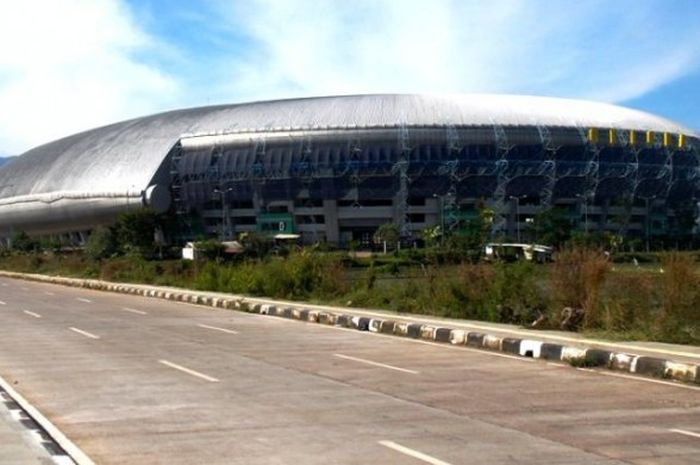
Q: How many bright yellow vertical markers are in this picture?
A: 6